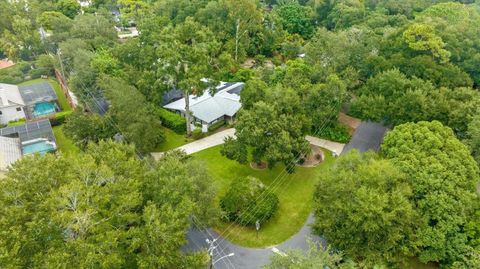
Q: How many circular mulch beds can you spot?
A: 2